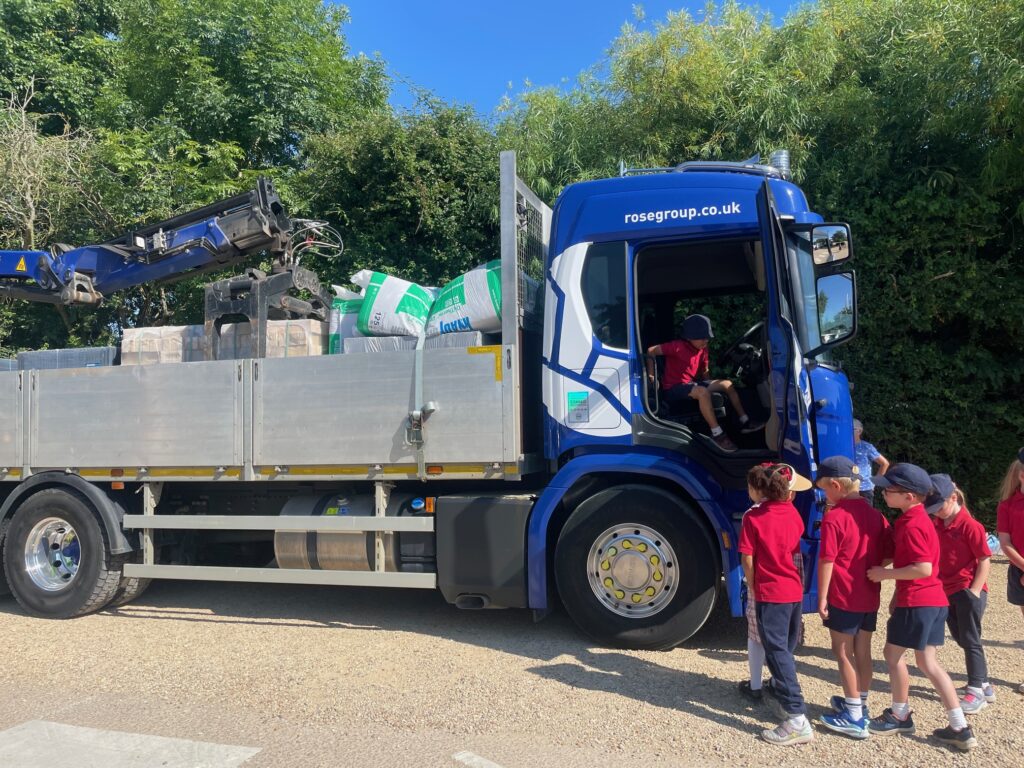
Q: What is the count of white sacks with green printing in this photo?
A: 3